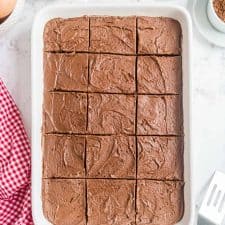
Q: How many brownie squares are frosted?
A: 15